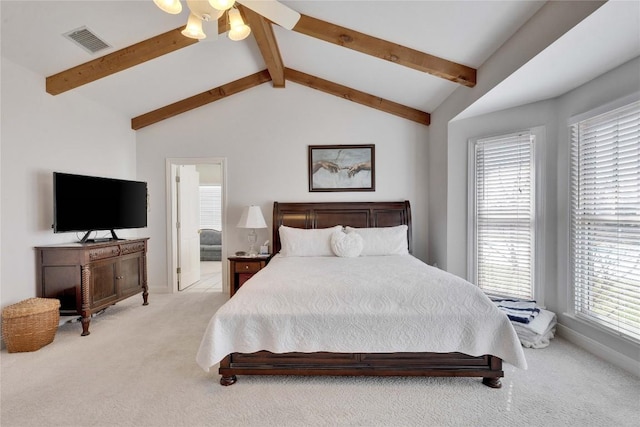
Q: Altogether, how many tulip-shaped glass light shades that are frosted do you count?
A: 4